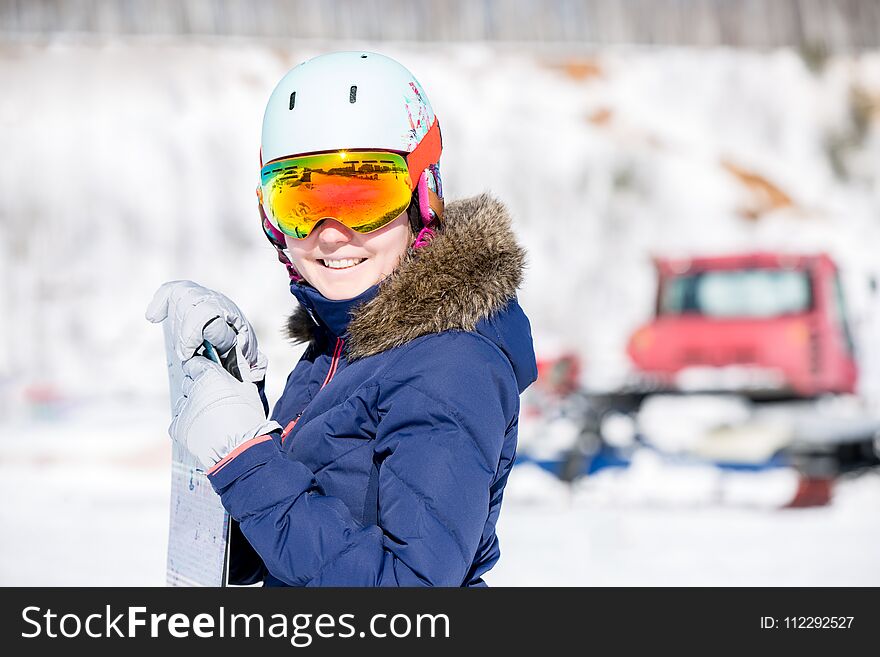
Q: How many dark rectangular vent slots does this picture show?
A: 2